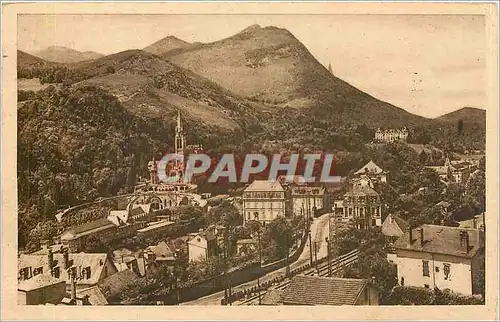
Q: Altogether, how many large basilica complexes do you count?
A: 1